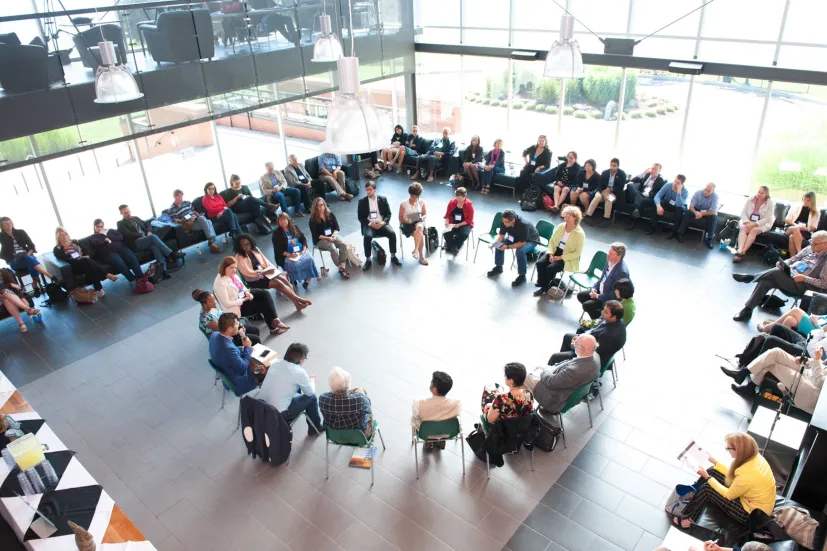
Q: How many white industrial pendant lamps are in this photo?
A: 4